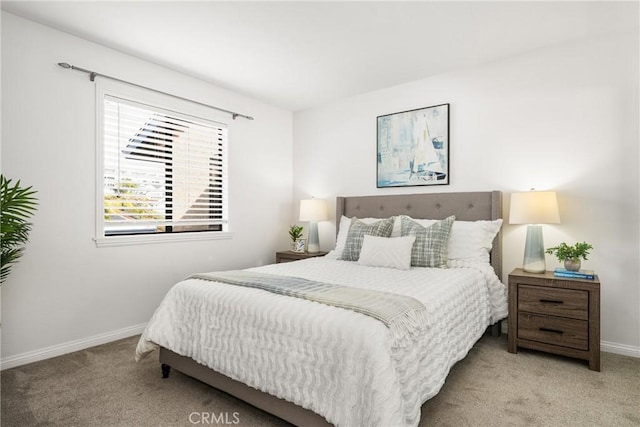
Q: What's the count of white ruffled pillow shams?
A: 2